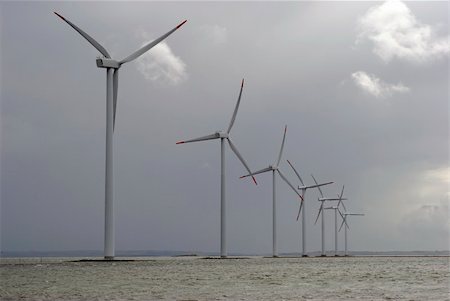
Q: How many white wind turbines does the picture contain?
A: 7